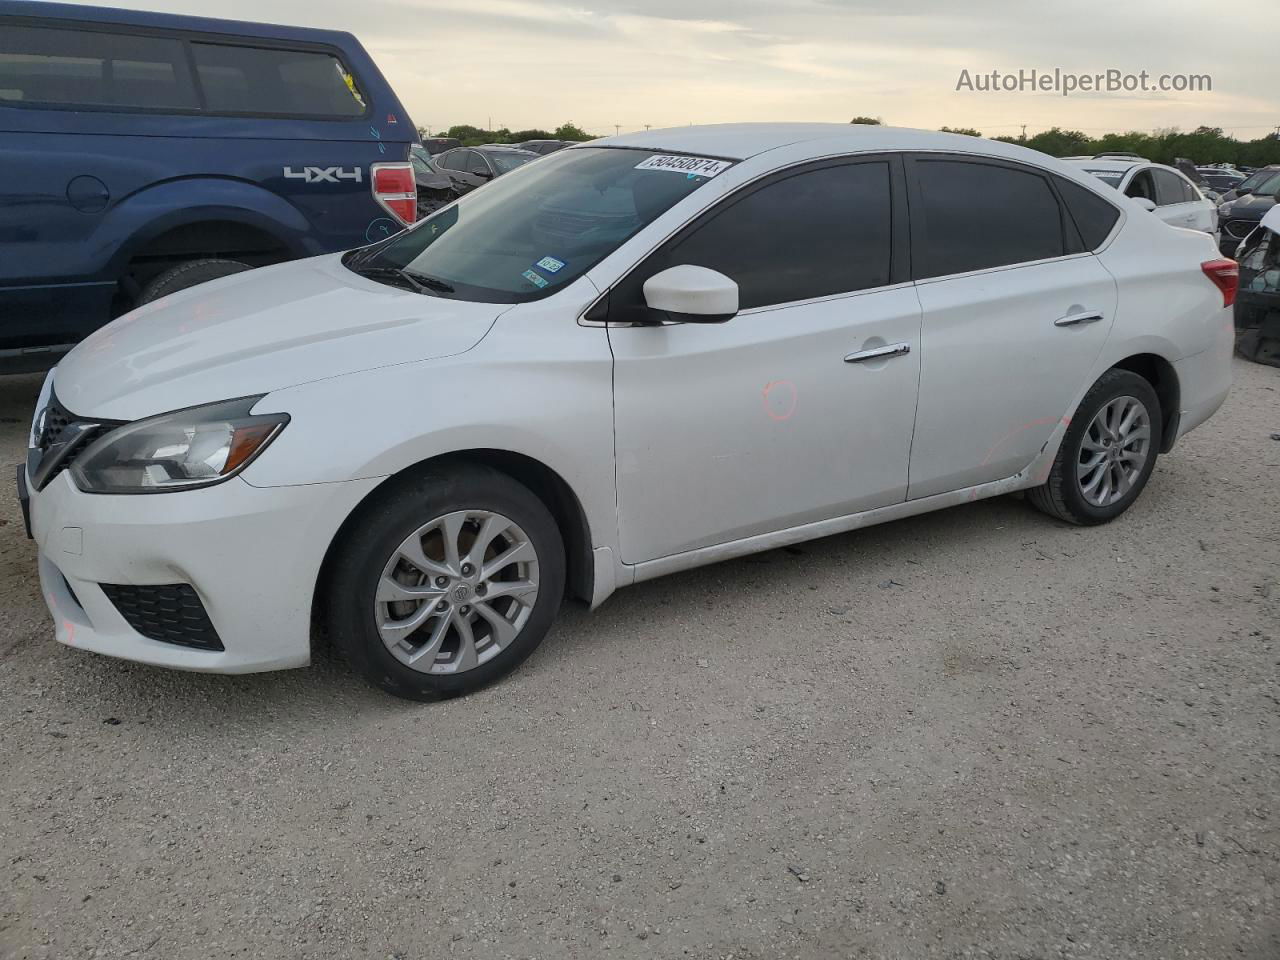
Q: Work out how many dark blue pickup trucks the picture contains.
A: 1